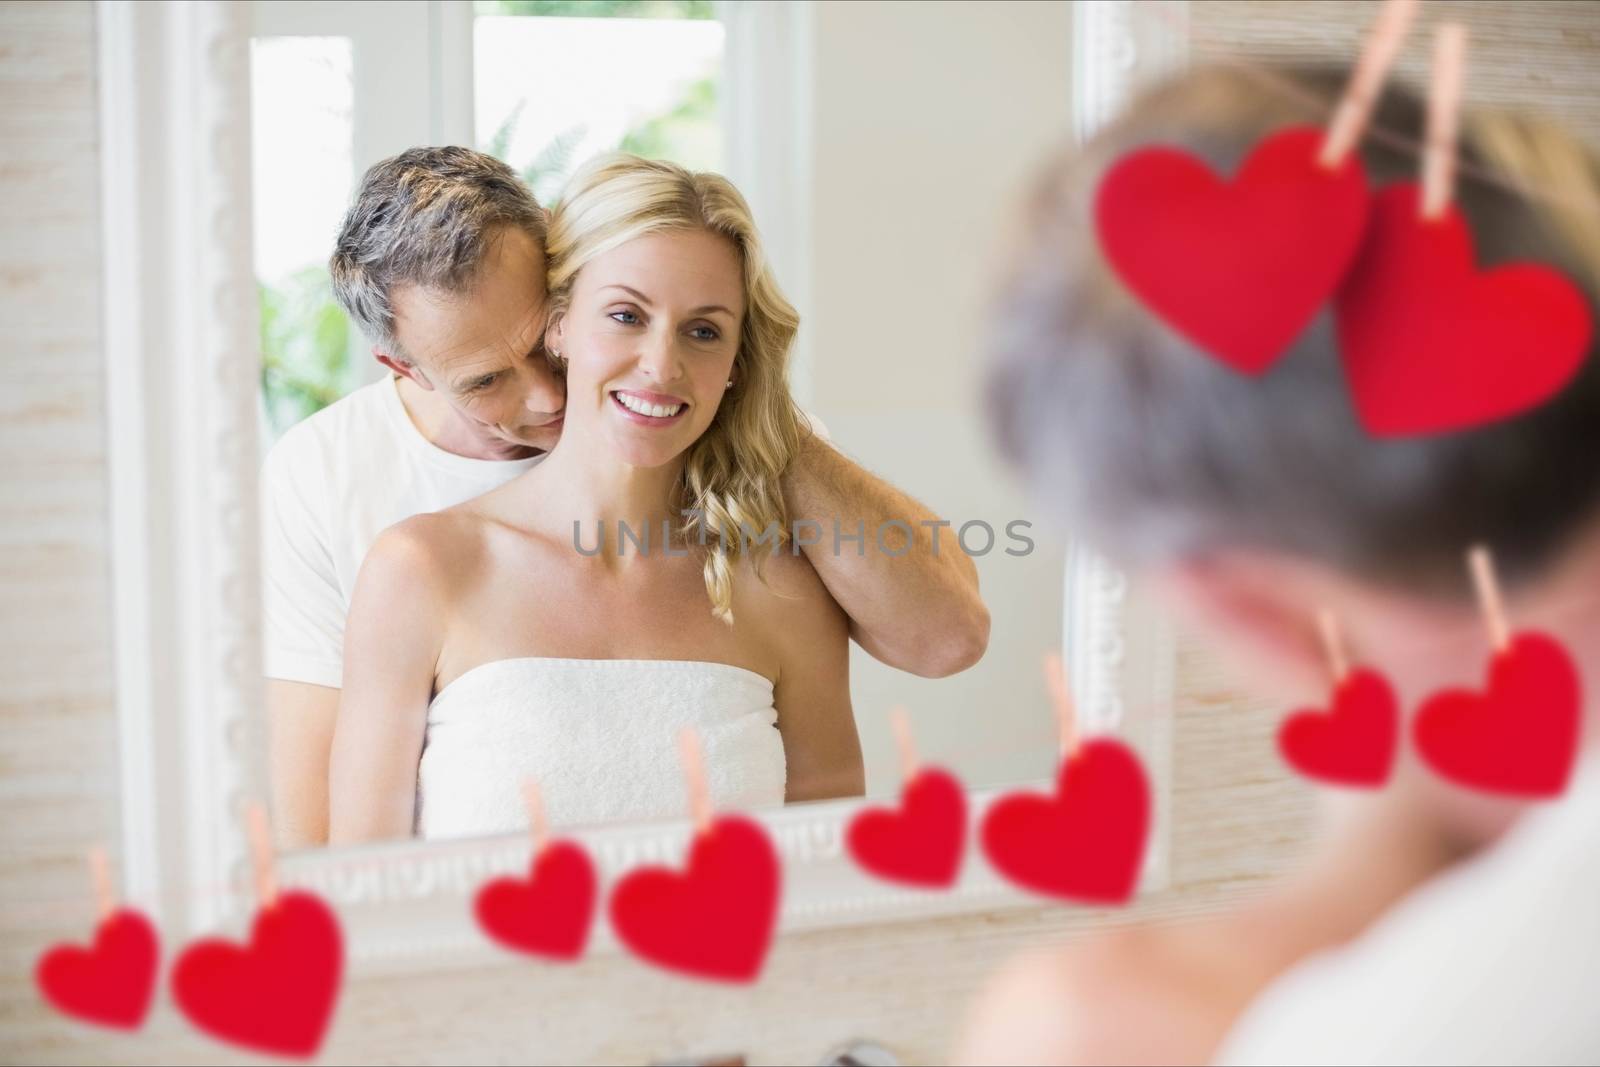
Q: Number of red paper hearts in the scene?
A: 10